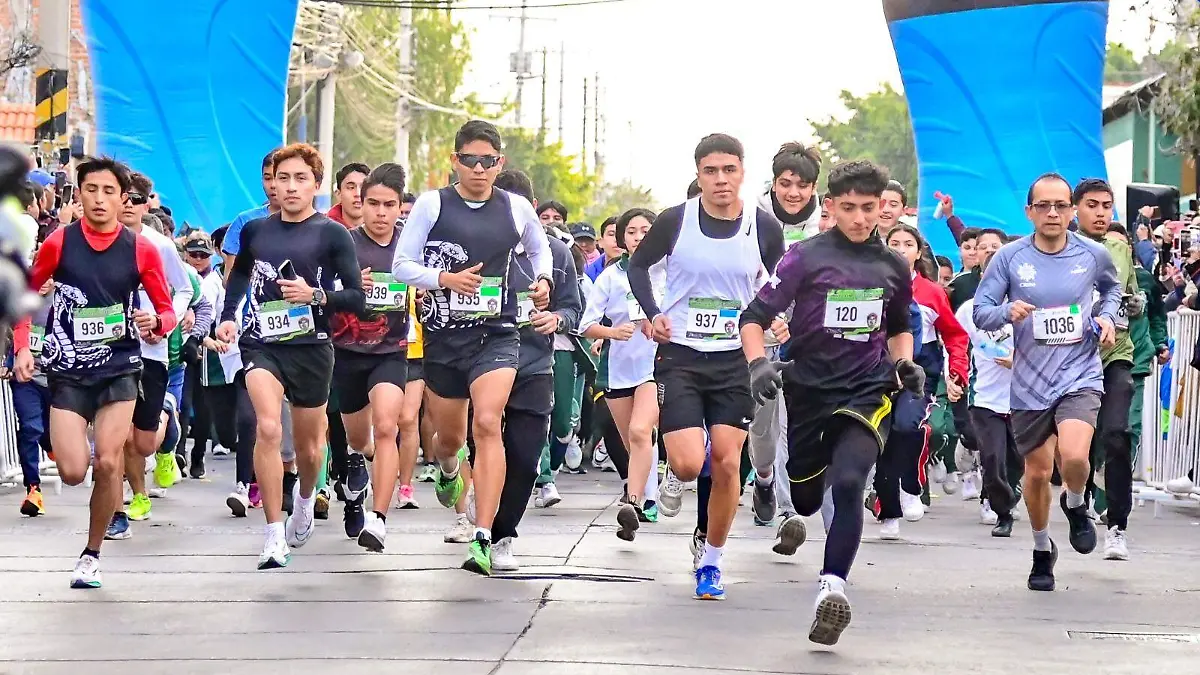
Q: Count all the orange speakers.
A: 0